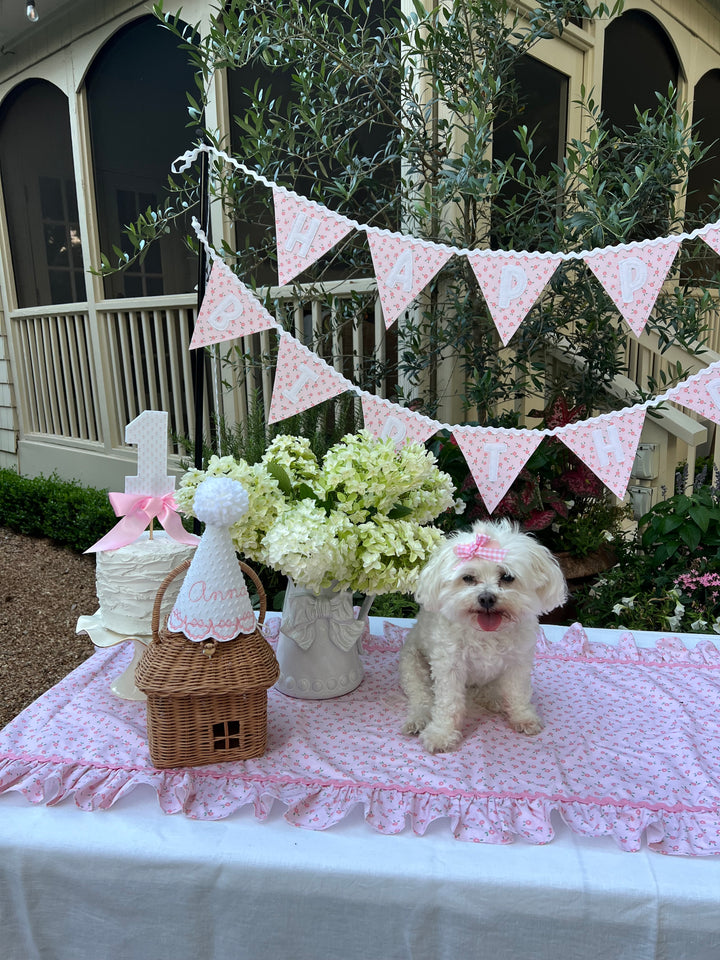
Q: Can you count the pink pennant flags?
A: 11